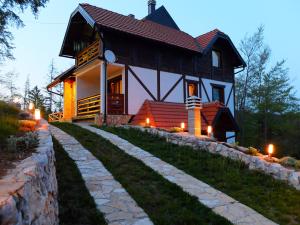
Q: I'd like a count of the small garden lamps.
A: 6